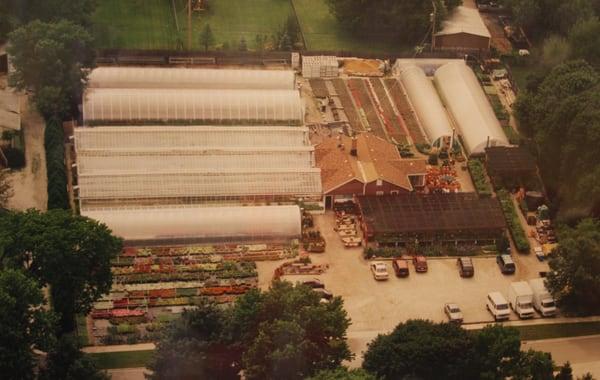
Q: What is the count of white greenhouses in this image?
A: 8